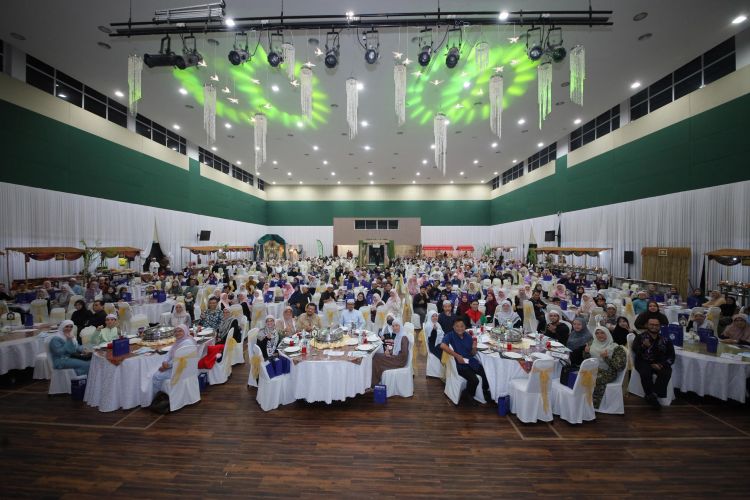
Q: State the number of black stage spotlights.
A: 10